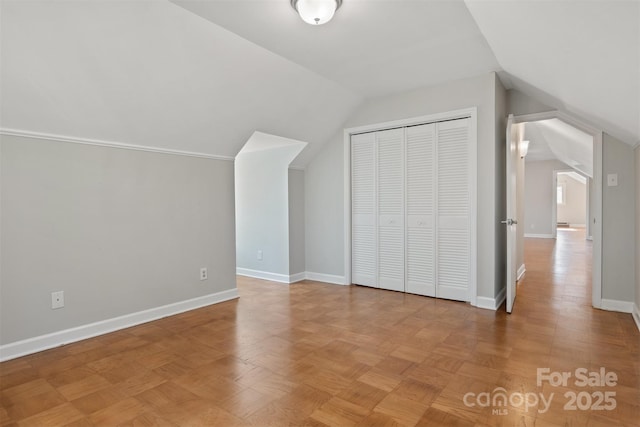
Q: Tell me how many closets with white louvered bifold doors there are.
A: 1